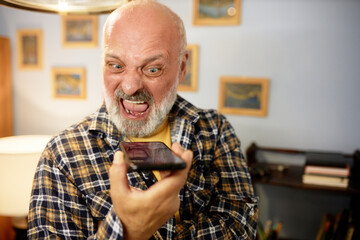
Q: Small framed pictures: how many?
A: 6